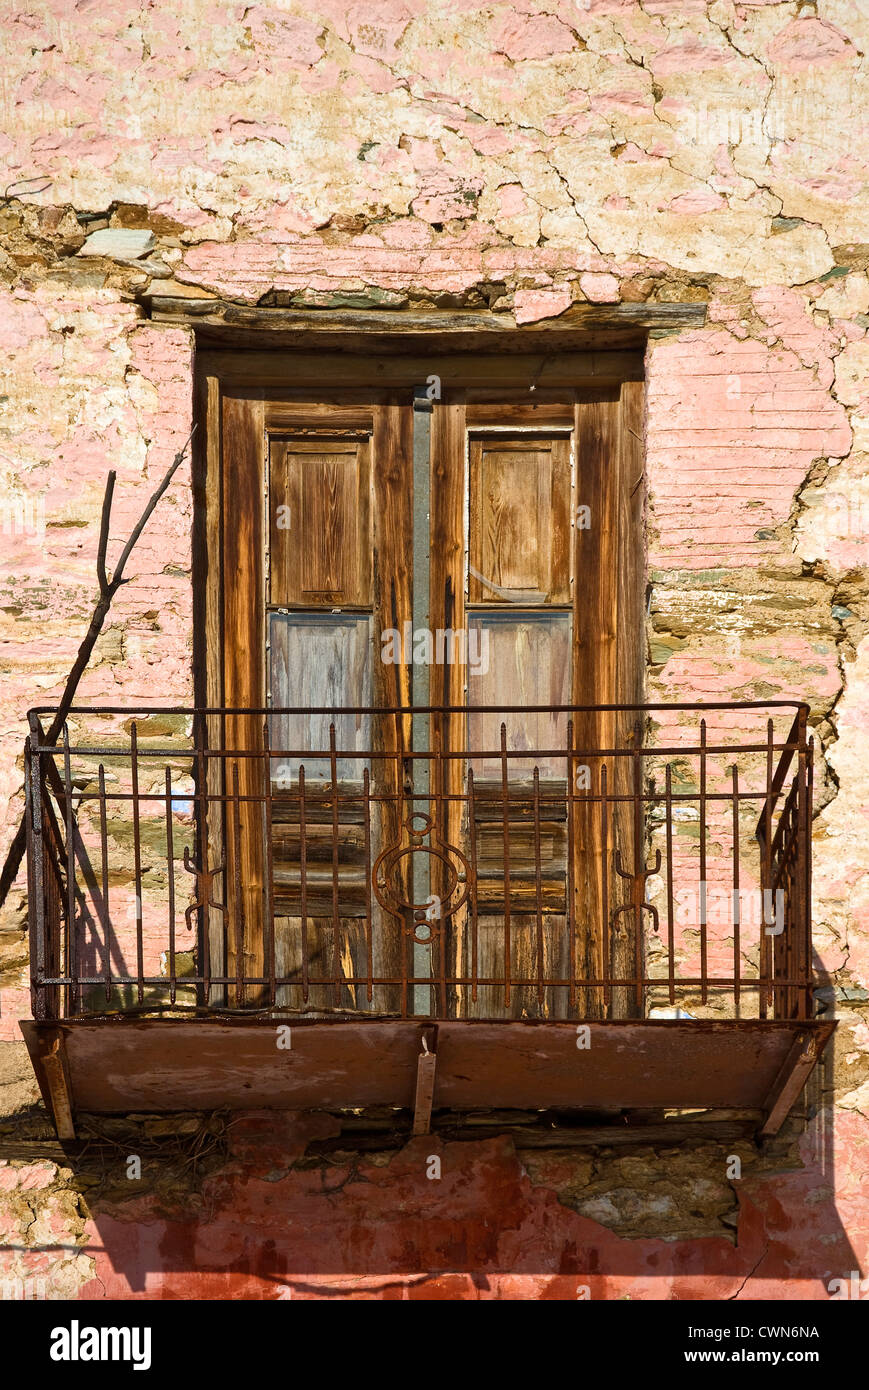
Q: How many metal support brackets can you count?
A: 3